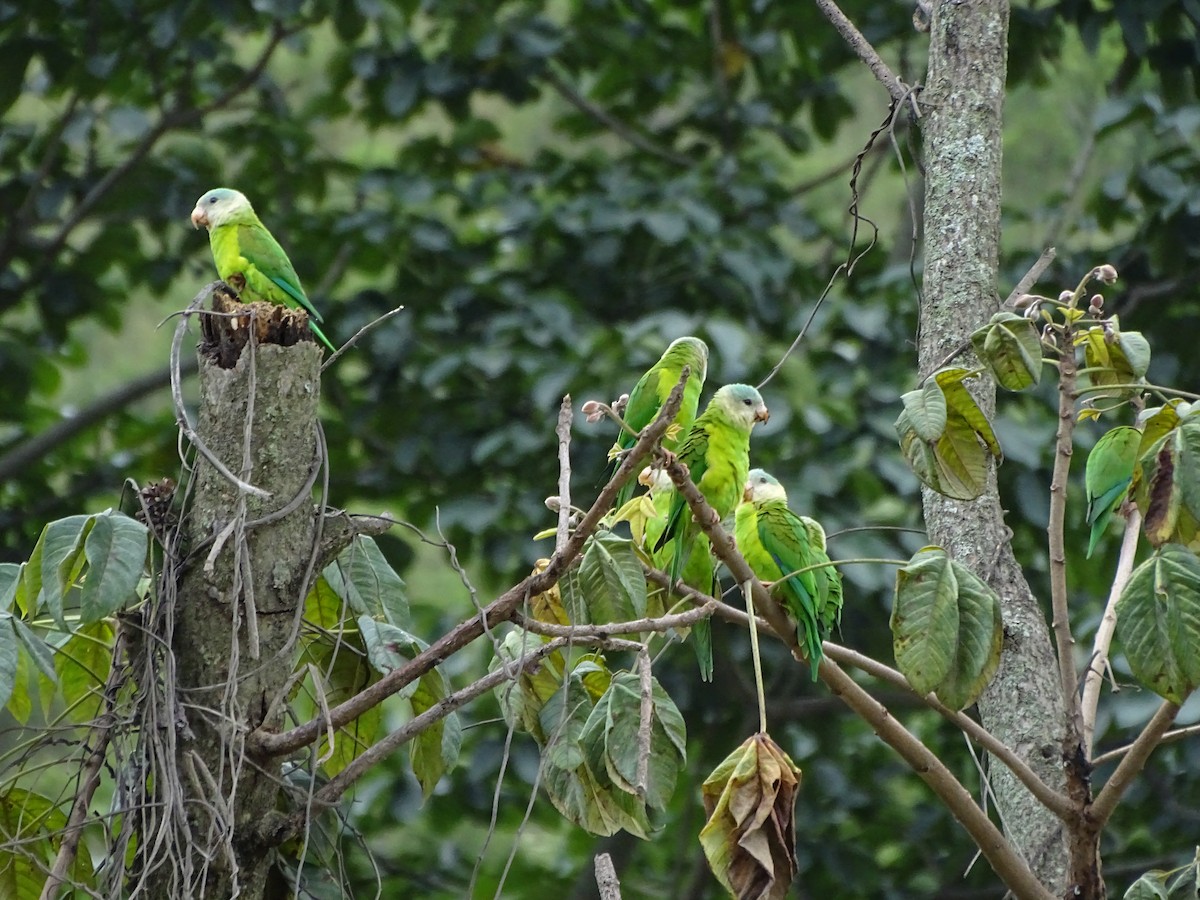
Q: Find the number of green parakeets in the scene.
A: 7